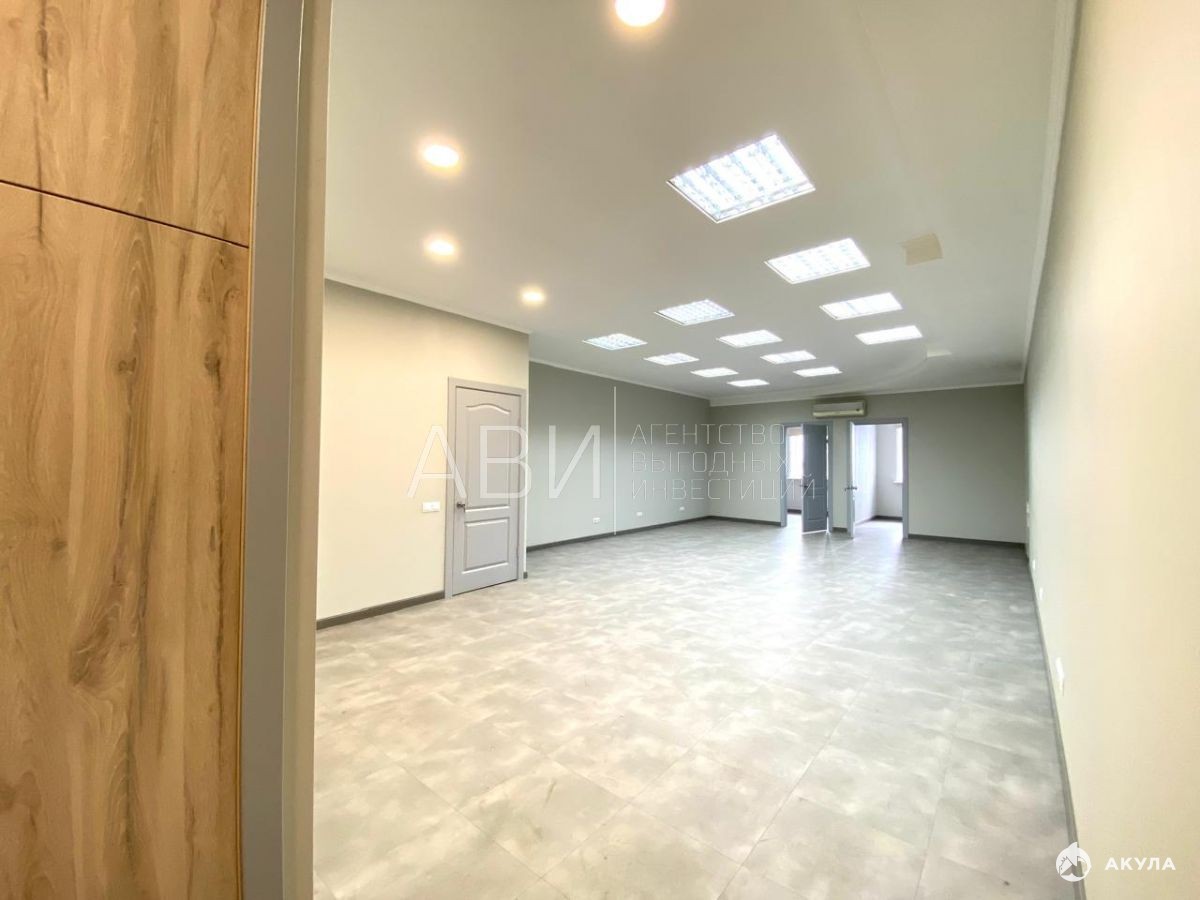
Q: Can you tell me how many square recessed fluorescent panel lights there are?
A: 12